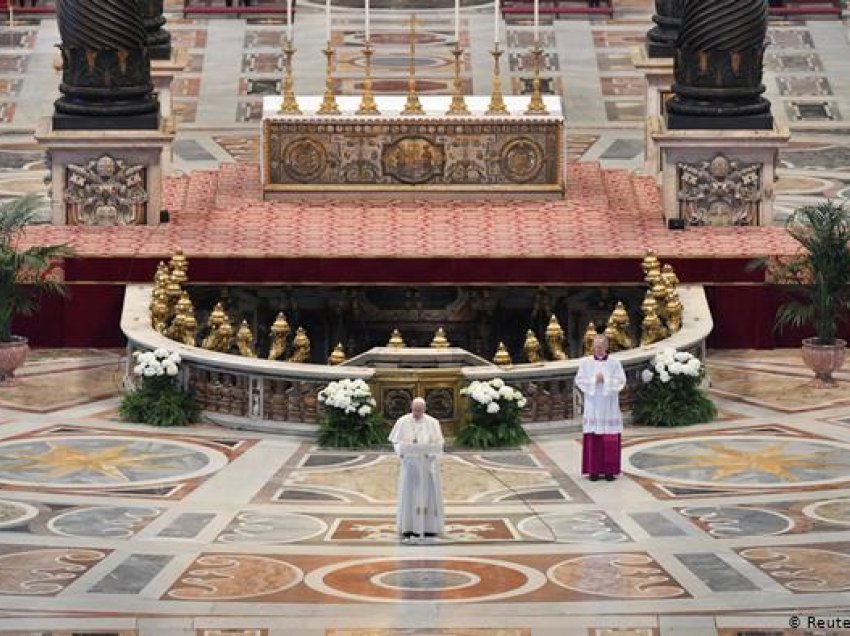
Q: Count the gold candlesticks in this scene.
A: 6